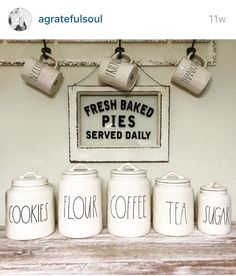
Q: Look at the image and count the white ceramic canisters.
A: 5